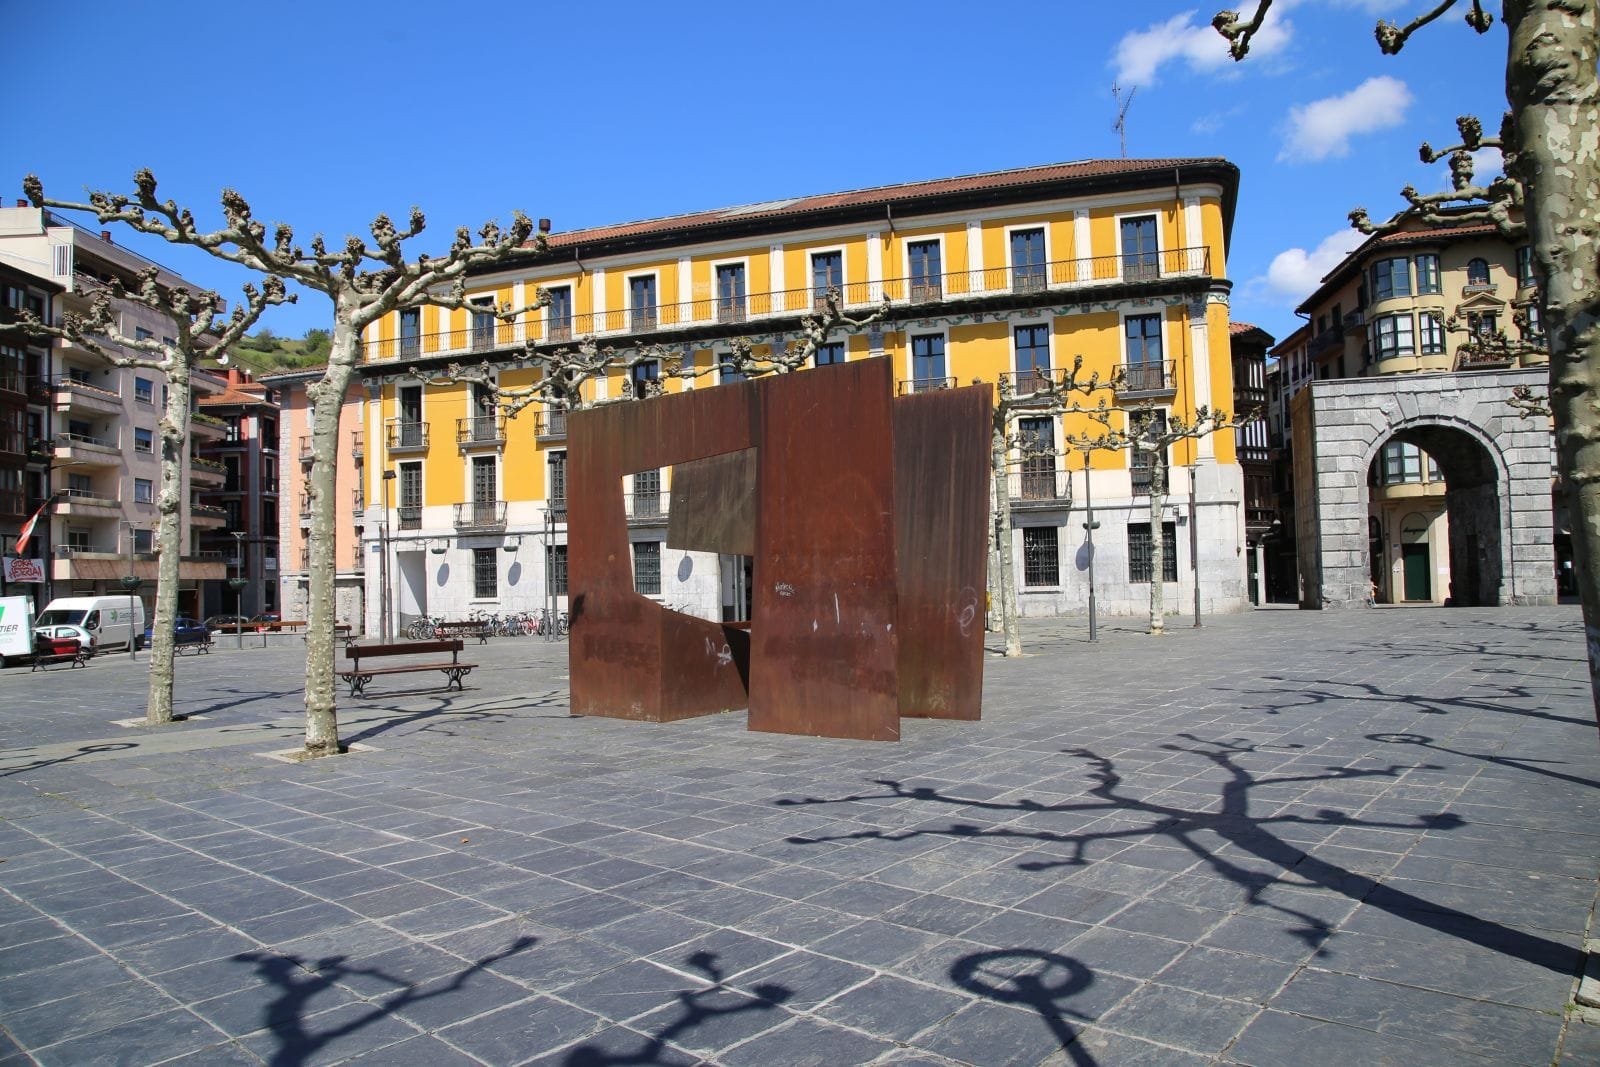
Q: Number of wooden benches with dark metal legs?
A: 5